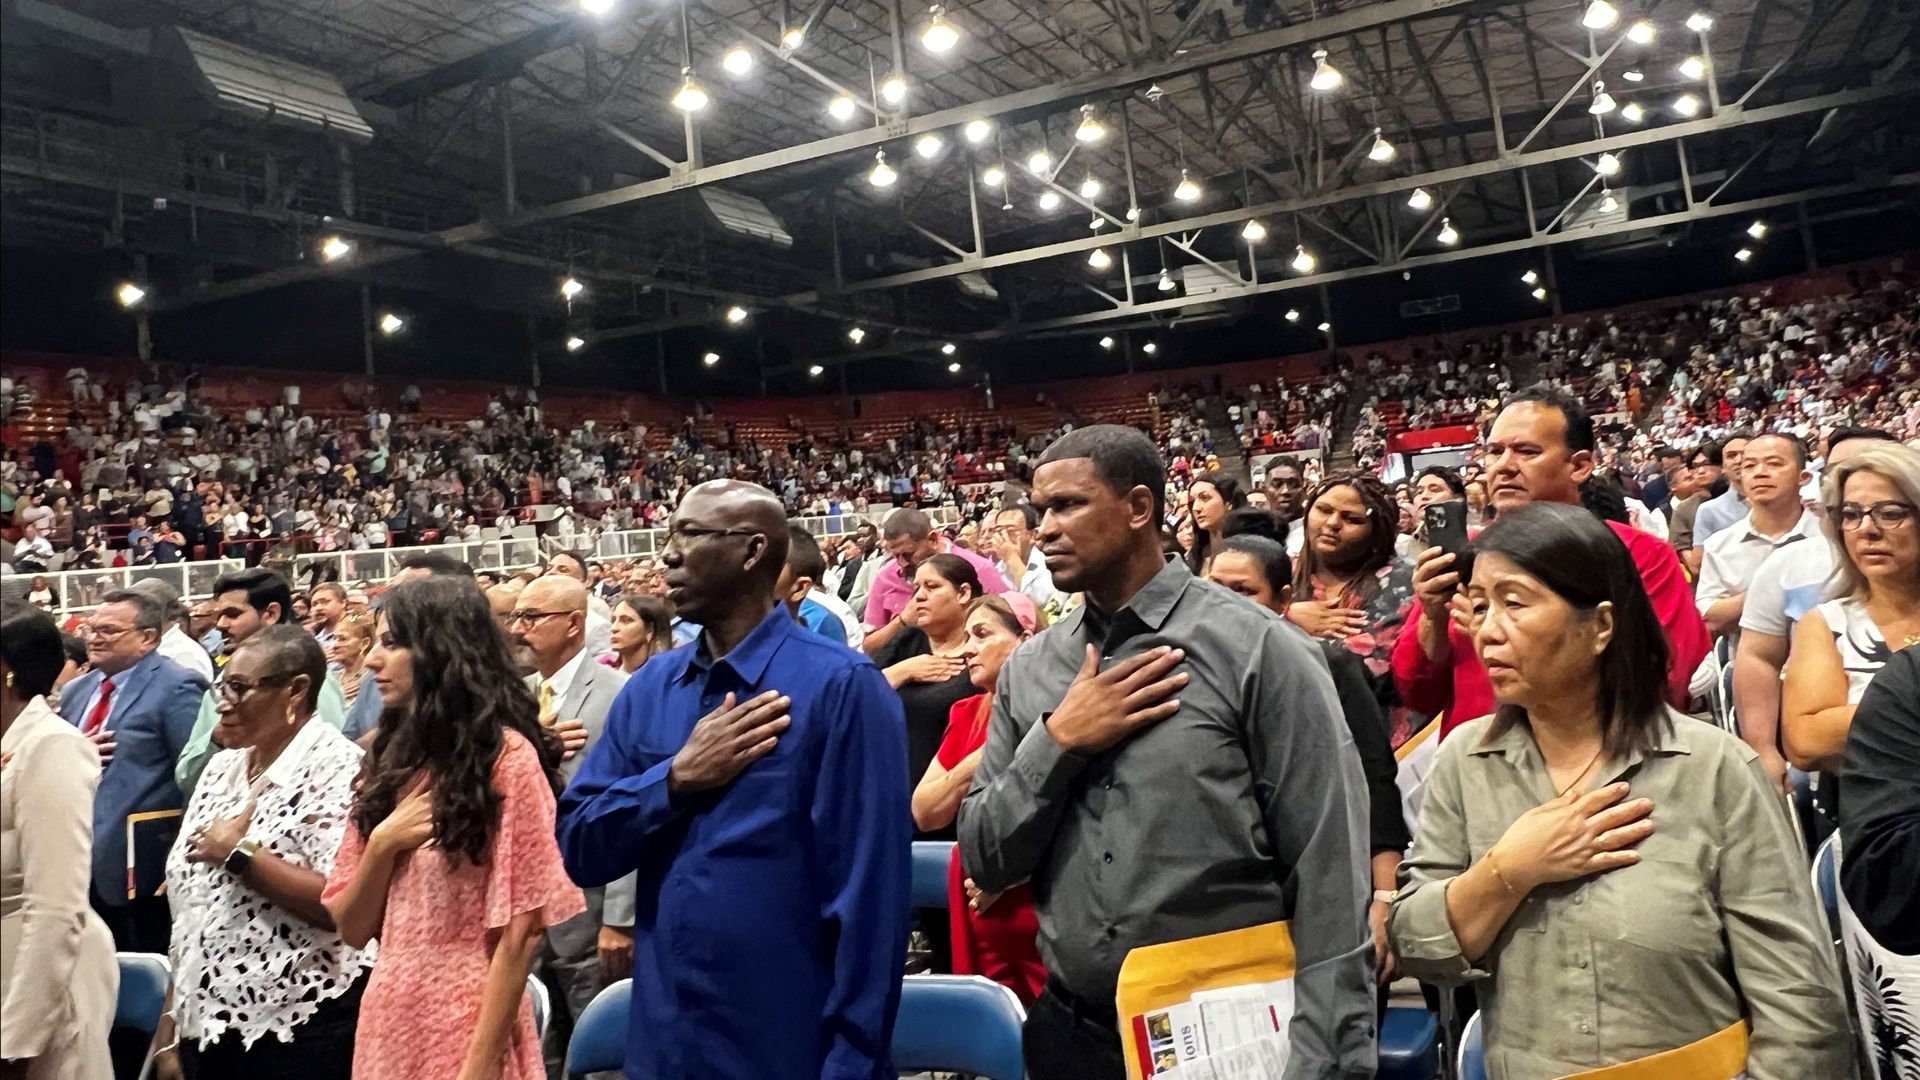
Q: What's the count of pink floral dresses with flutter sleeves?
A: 1